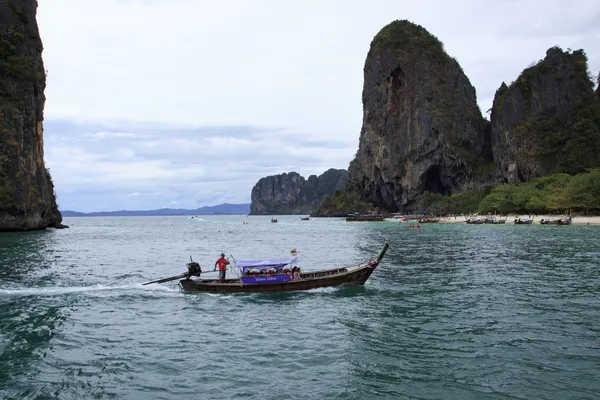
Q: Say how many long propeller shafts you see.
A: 1